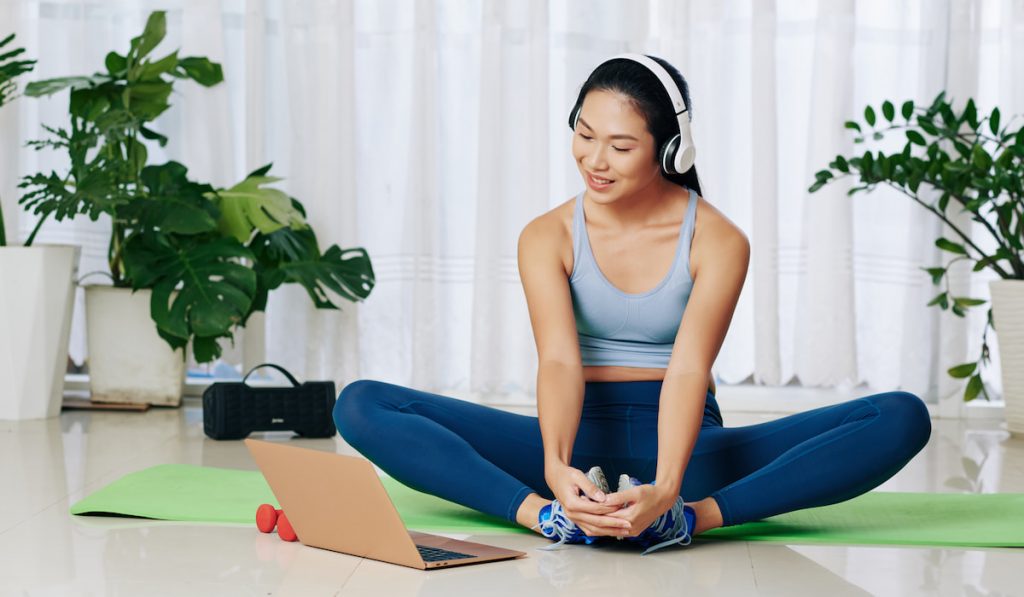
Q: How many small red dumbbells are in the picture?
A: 2